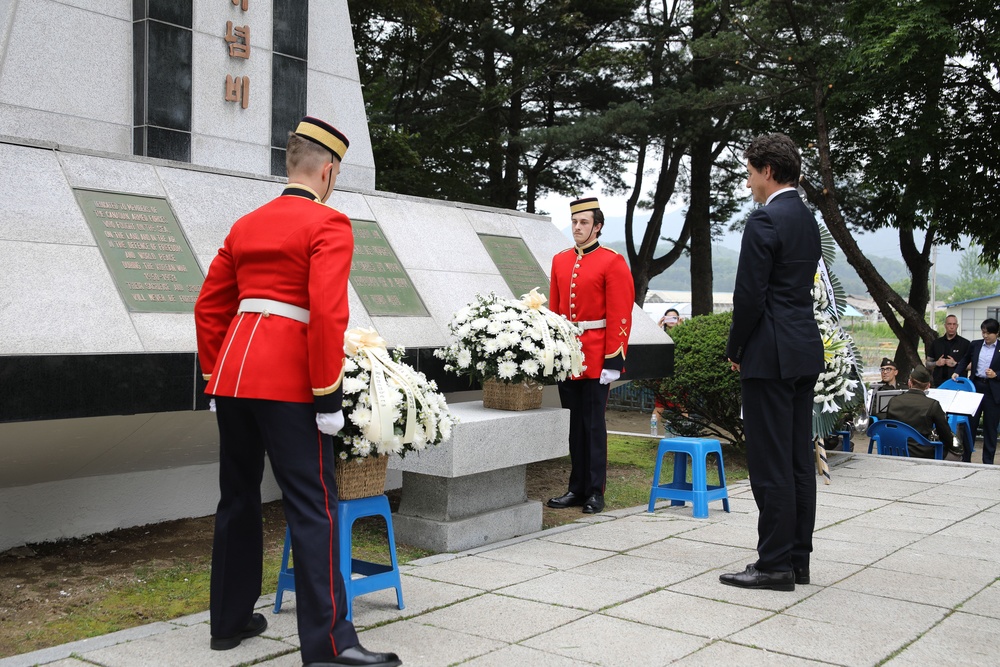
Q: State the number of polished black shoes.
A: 6